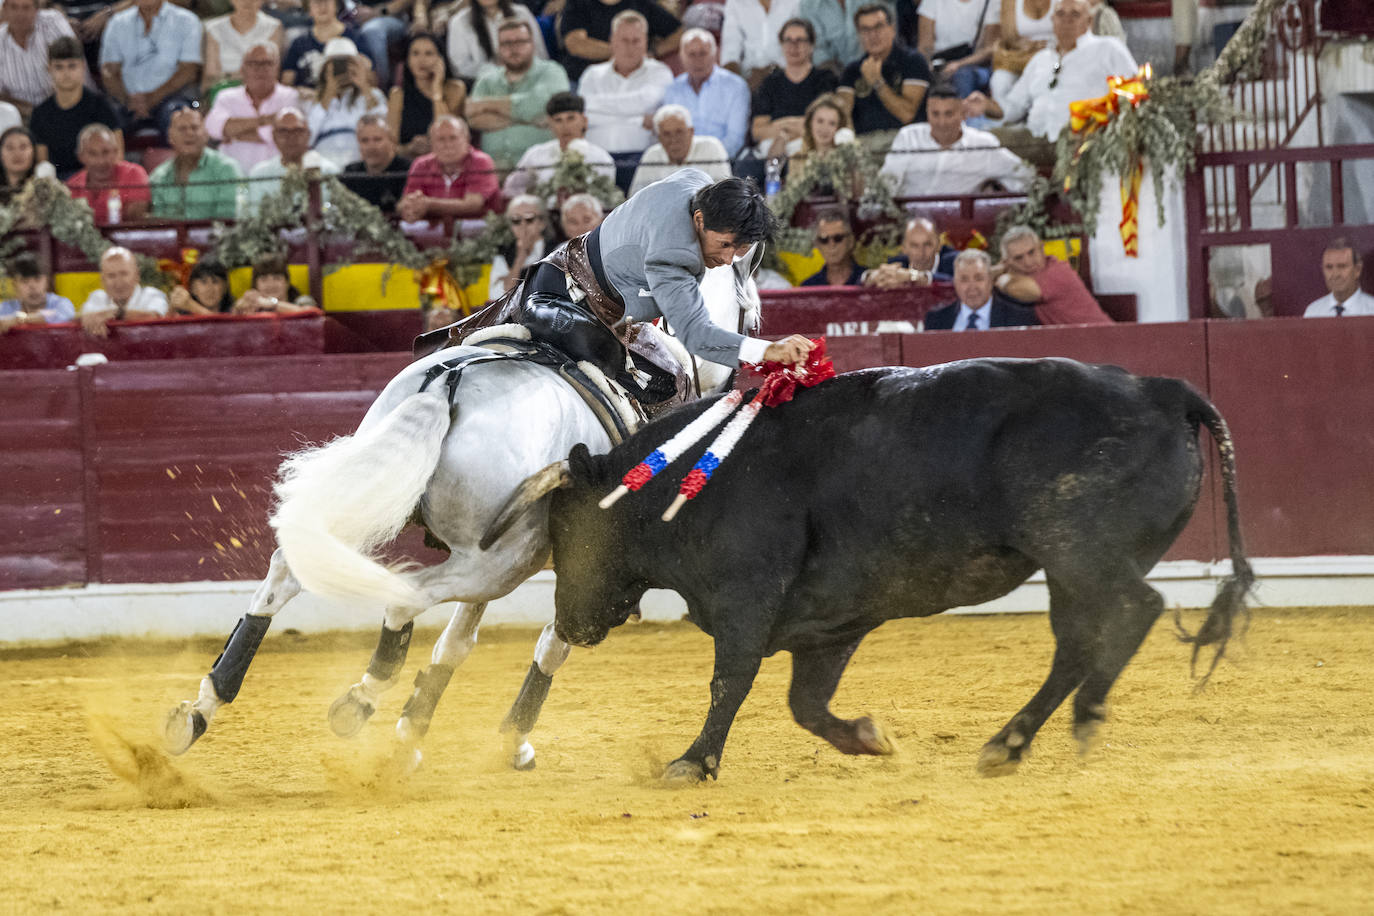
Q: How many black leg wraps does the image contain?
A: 4